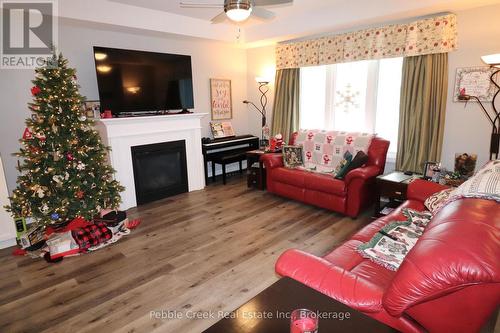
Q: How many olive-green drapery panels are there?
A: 2